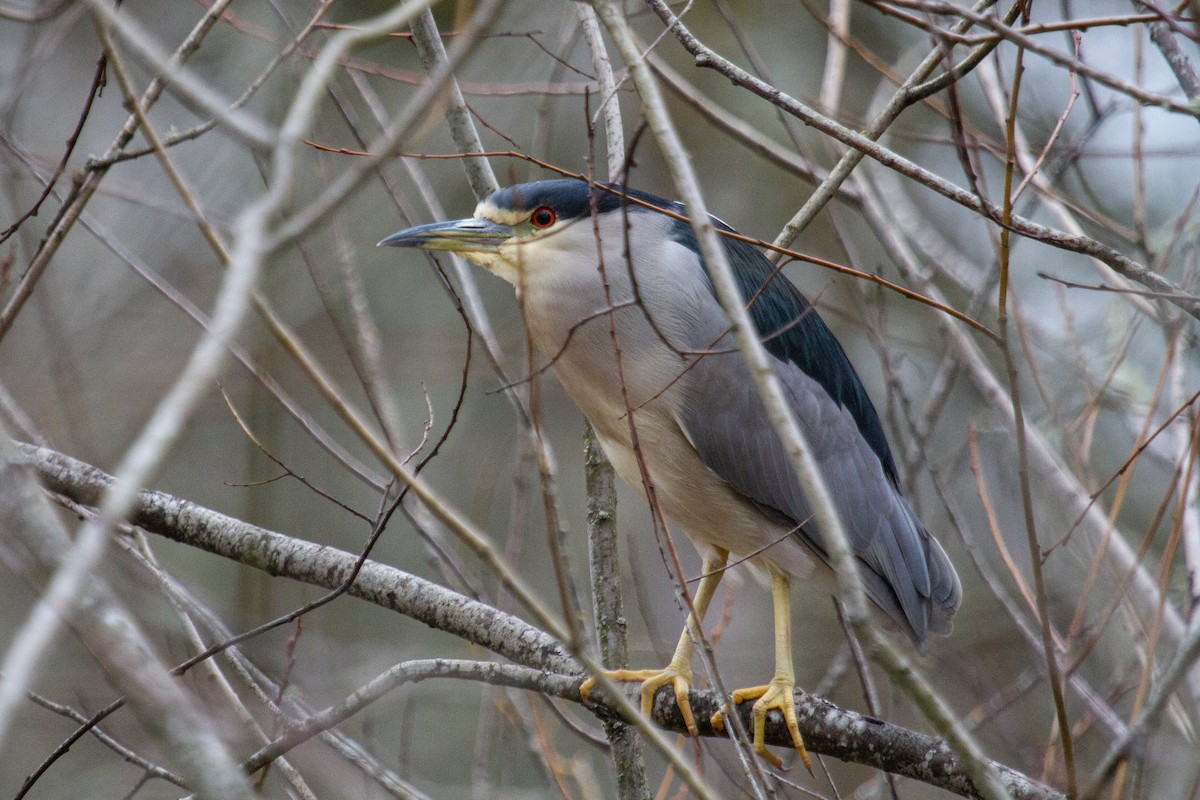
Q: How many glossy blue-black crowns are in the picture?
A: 1